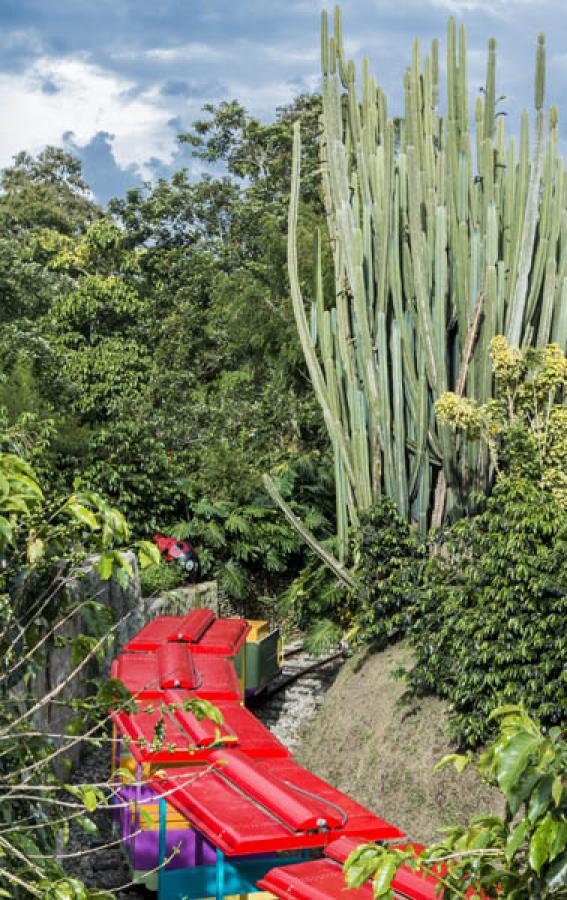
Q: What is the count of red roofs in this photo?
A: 5